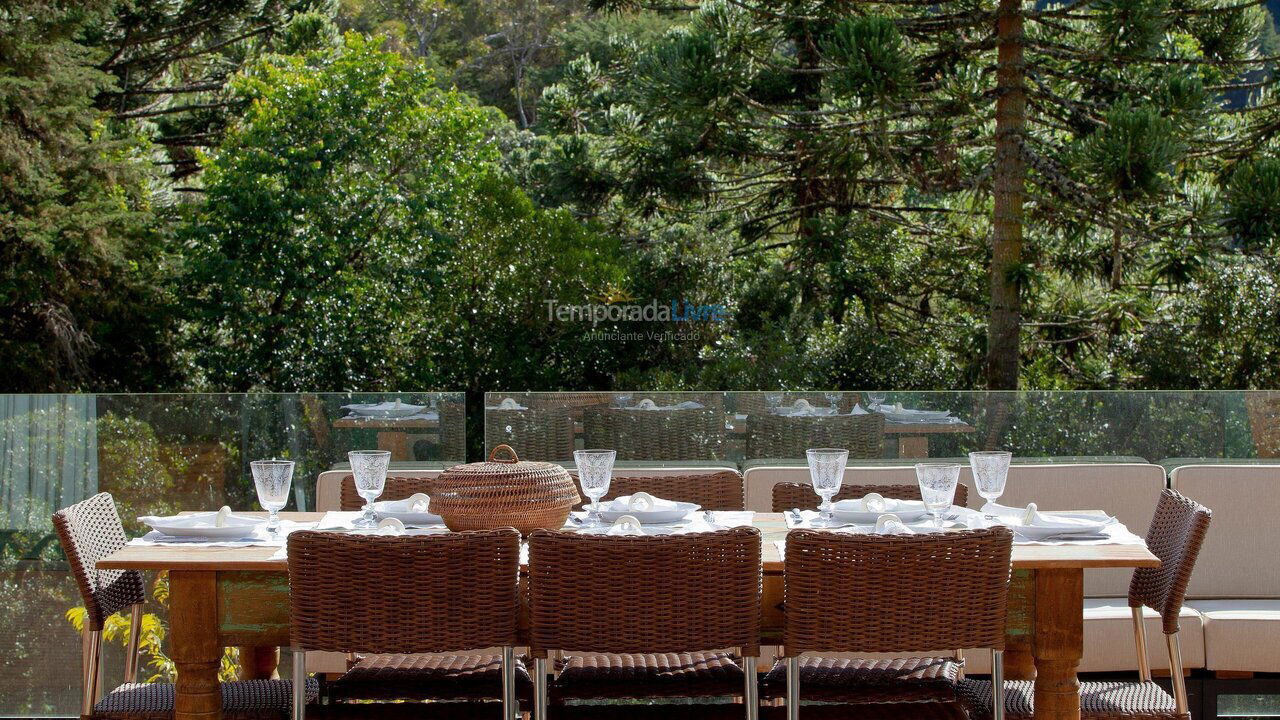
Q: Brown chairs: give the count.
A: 8